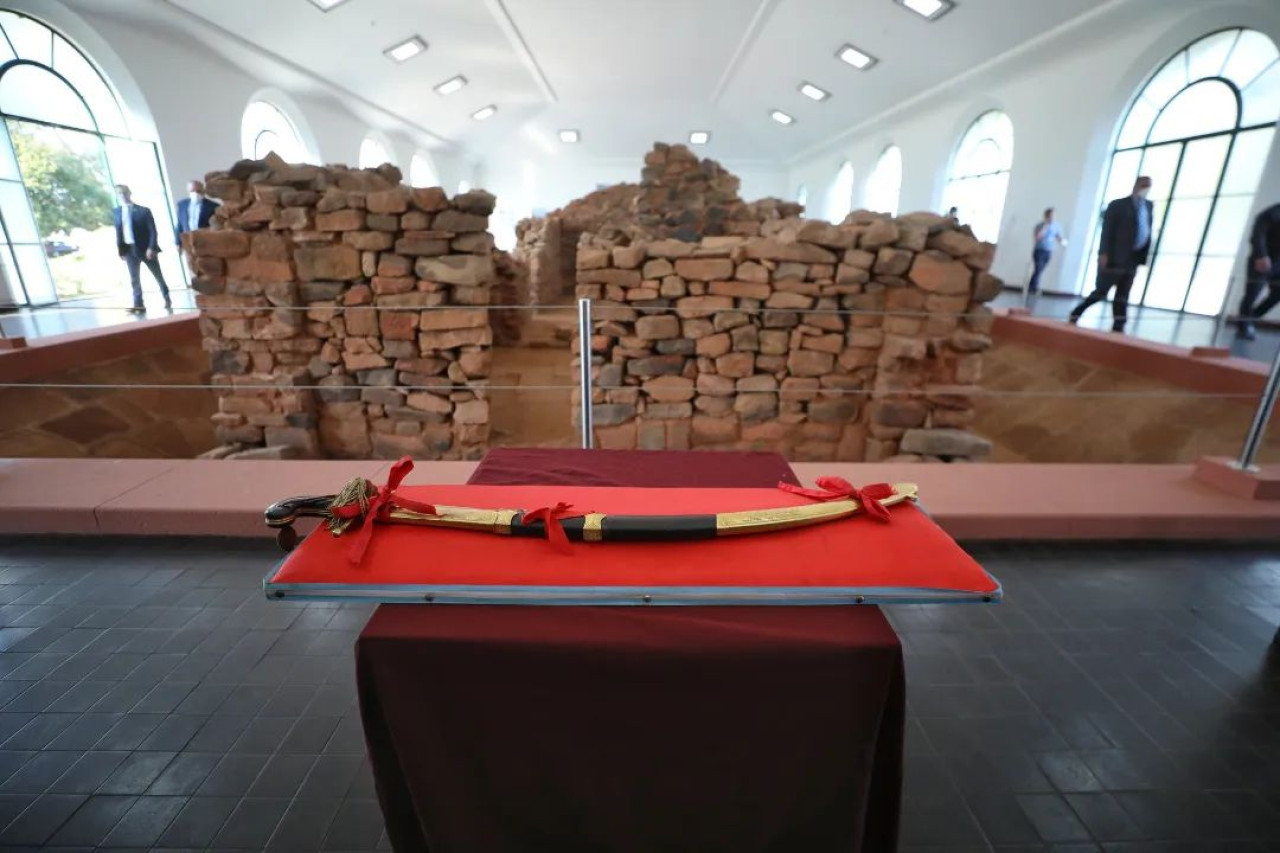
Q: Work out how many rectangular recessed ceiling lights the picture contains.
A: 10